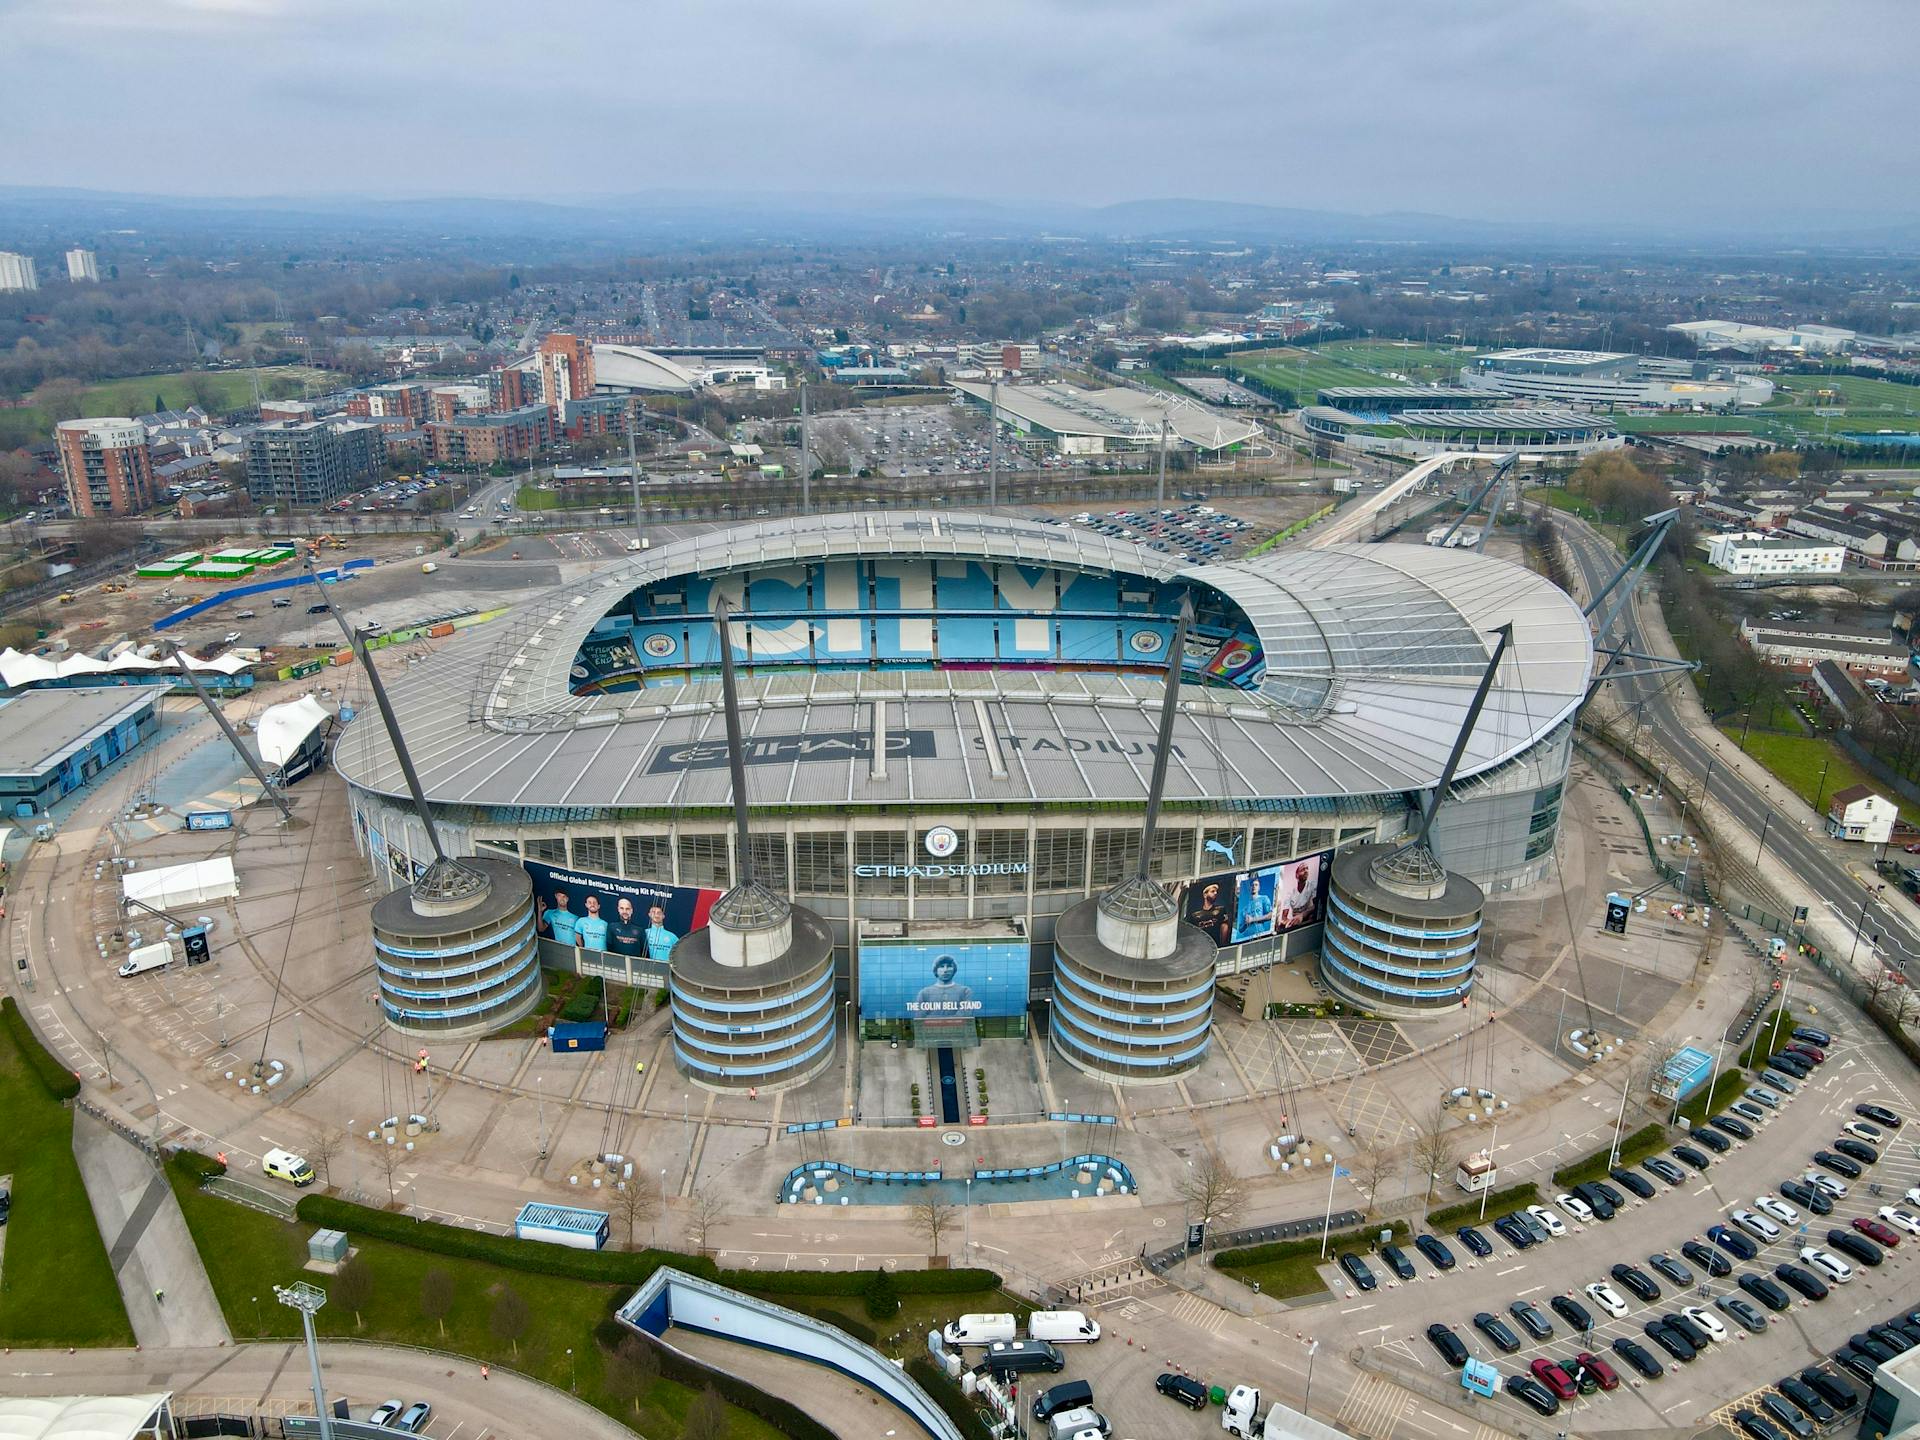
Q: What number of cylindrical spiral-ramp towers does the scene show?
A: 4